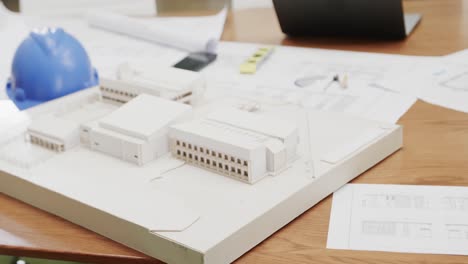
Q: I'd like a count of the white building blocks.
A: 4